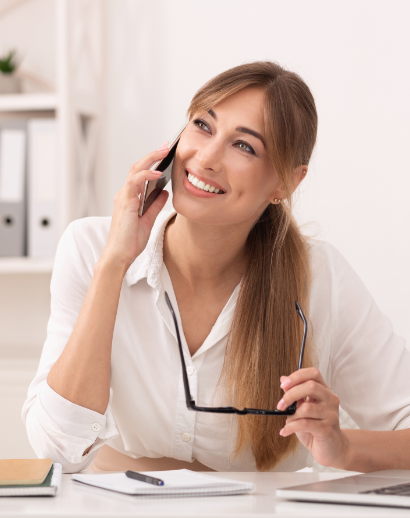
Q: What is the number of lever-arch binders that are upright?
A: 2